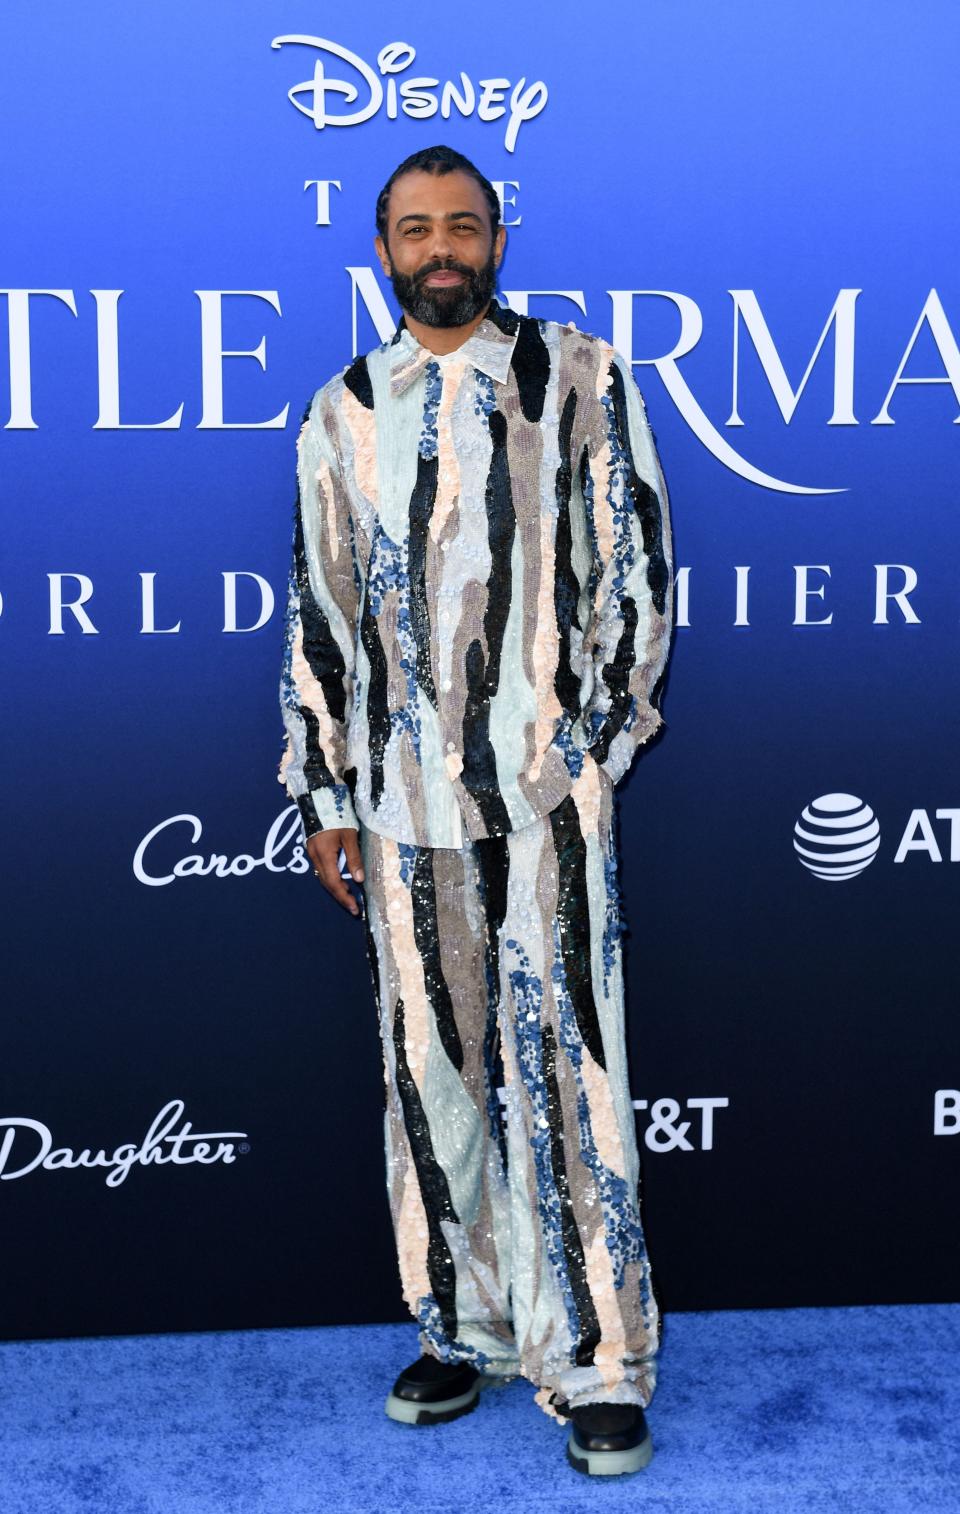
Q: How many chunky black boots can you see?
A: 2